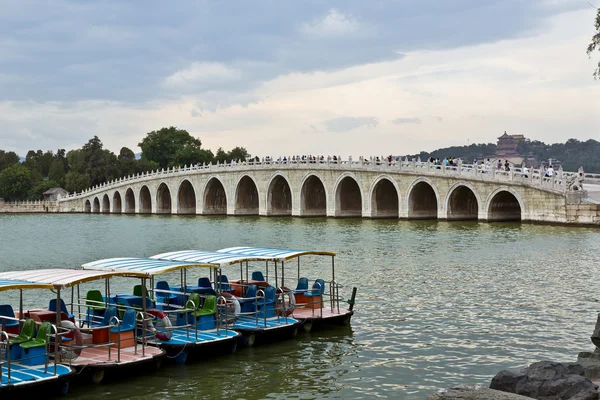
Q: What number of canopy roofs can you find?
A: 5